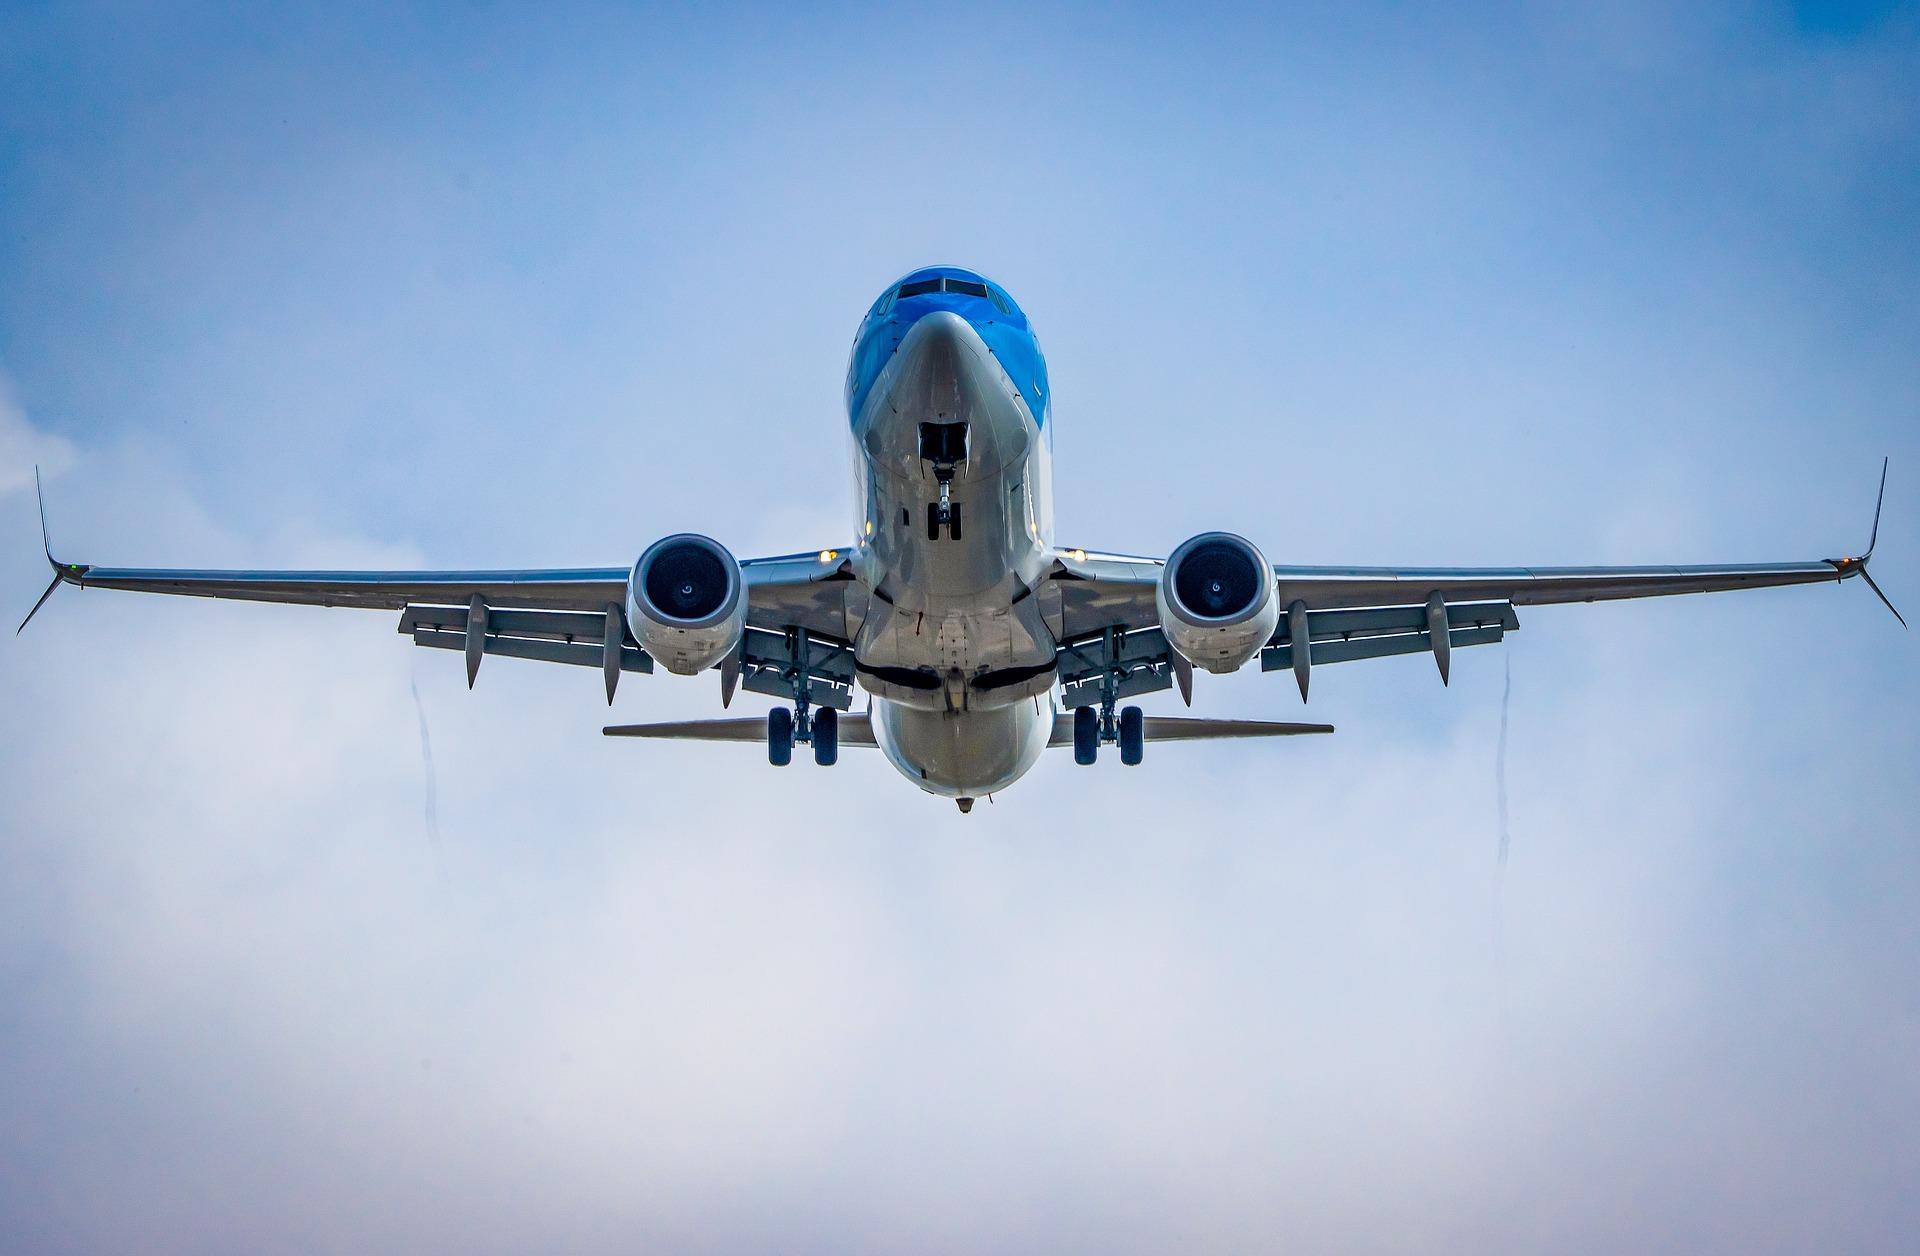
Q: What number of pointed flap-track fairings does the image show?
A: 6